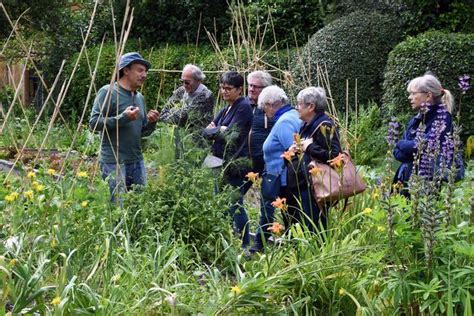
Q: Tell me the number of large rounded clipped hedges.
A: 2